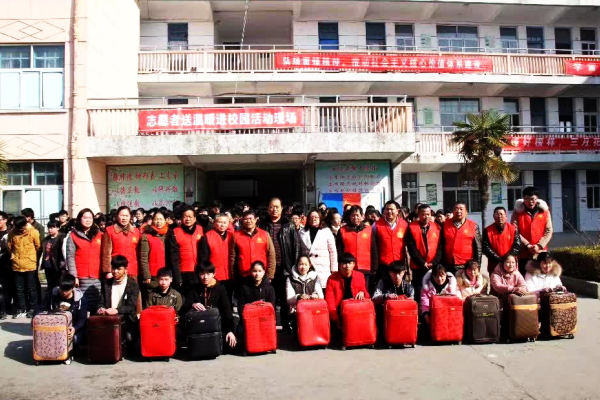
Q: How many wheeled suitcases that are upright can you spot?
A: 12